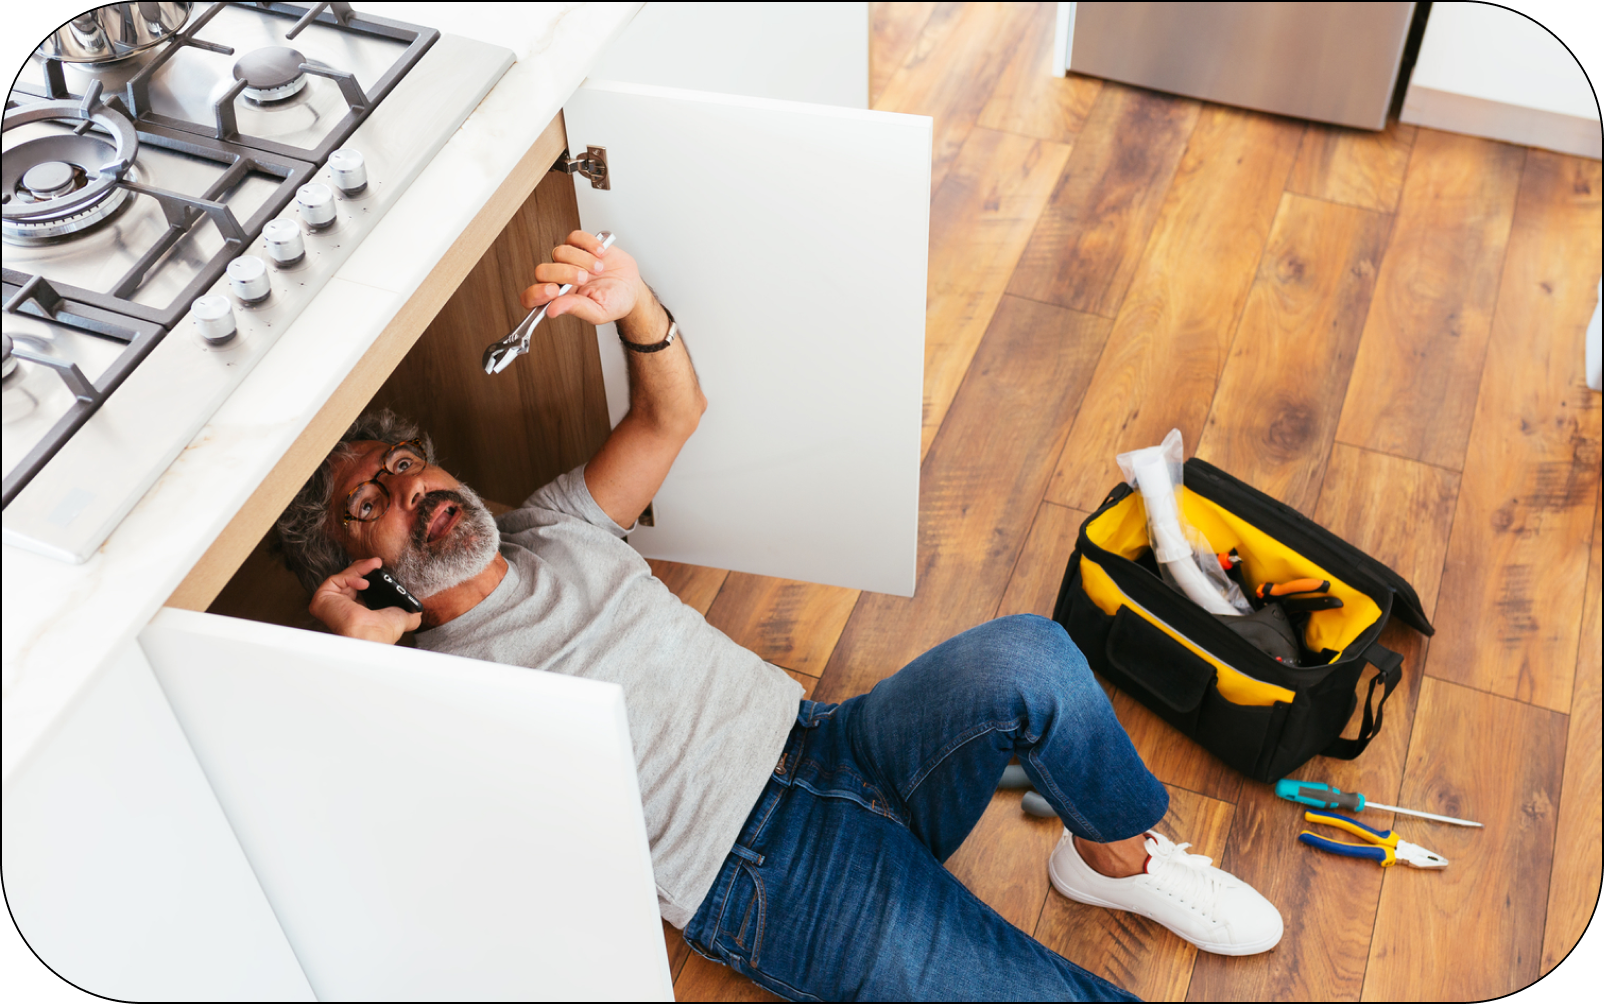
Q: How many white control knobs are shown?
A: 5